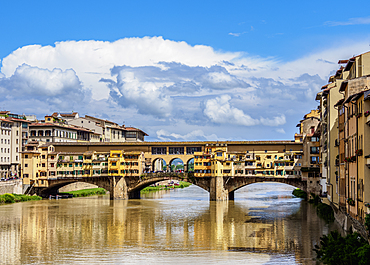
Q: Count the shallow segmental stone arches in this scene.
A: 3